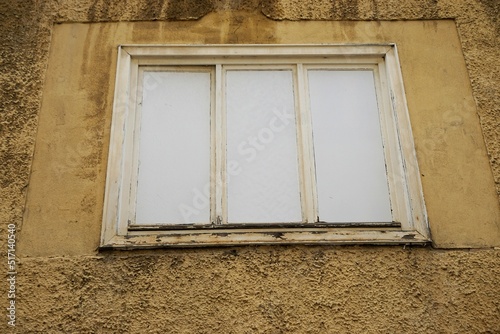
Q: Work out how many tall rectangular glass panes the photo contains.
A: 3